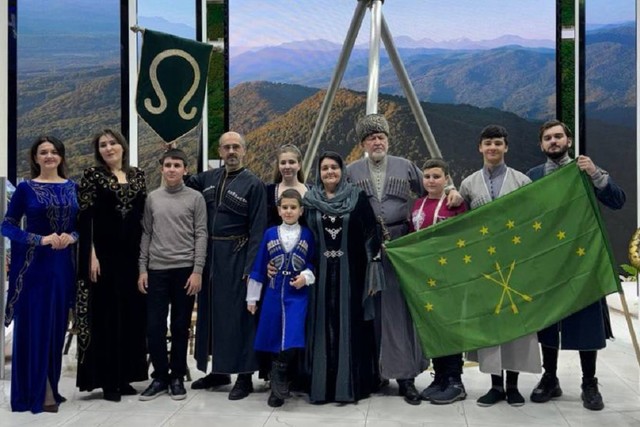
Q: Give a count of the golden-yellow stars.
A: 12